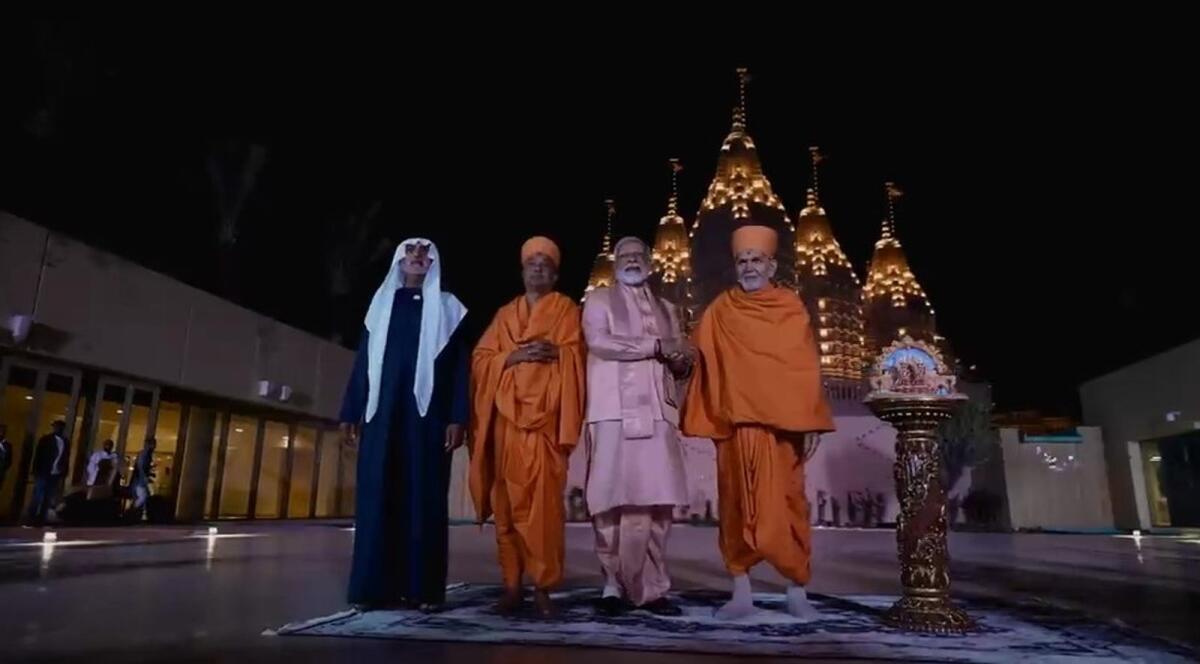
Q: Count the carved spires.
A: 5